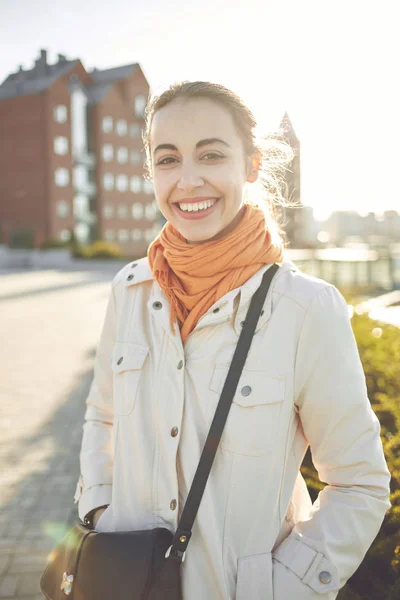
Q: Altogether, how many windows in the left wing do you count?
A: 5